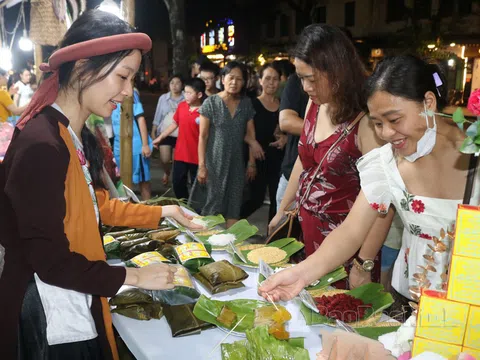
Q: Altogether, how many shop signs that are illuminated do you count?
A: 1